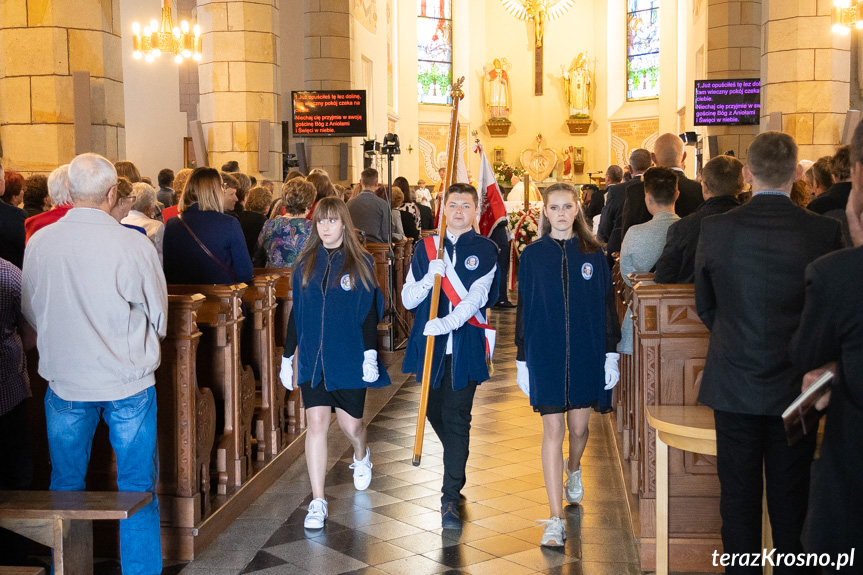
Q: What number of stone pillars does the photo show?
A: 5